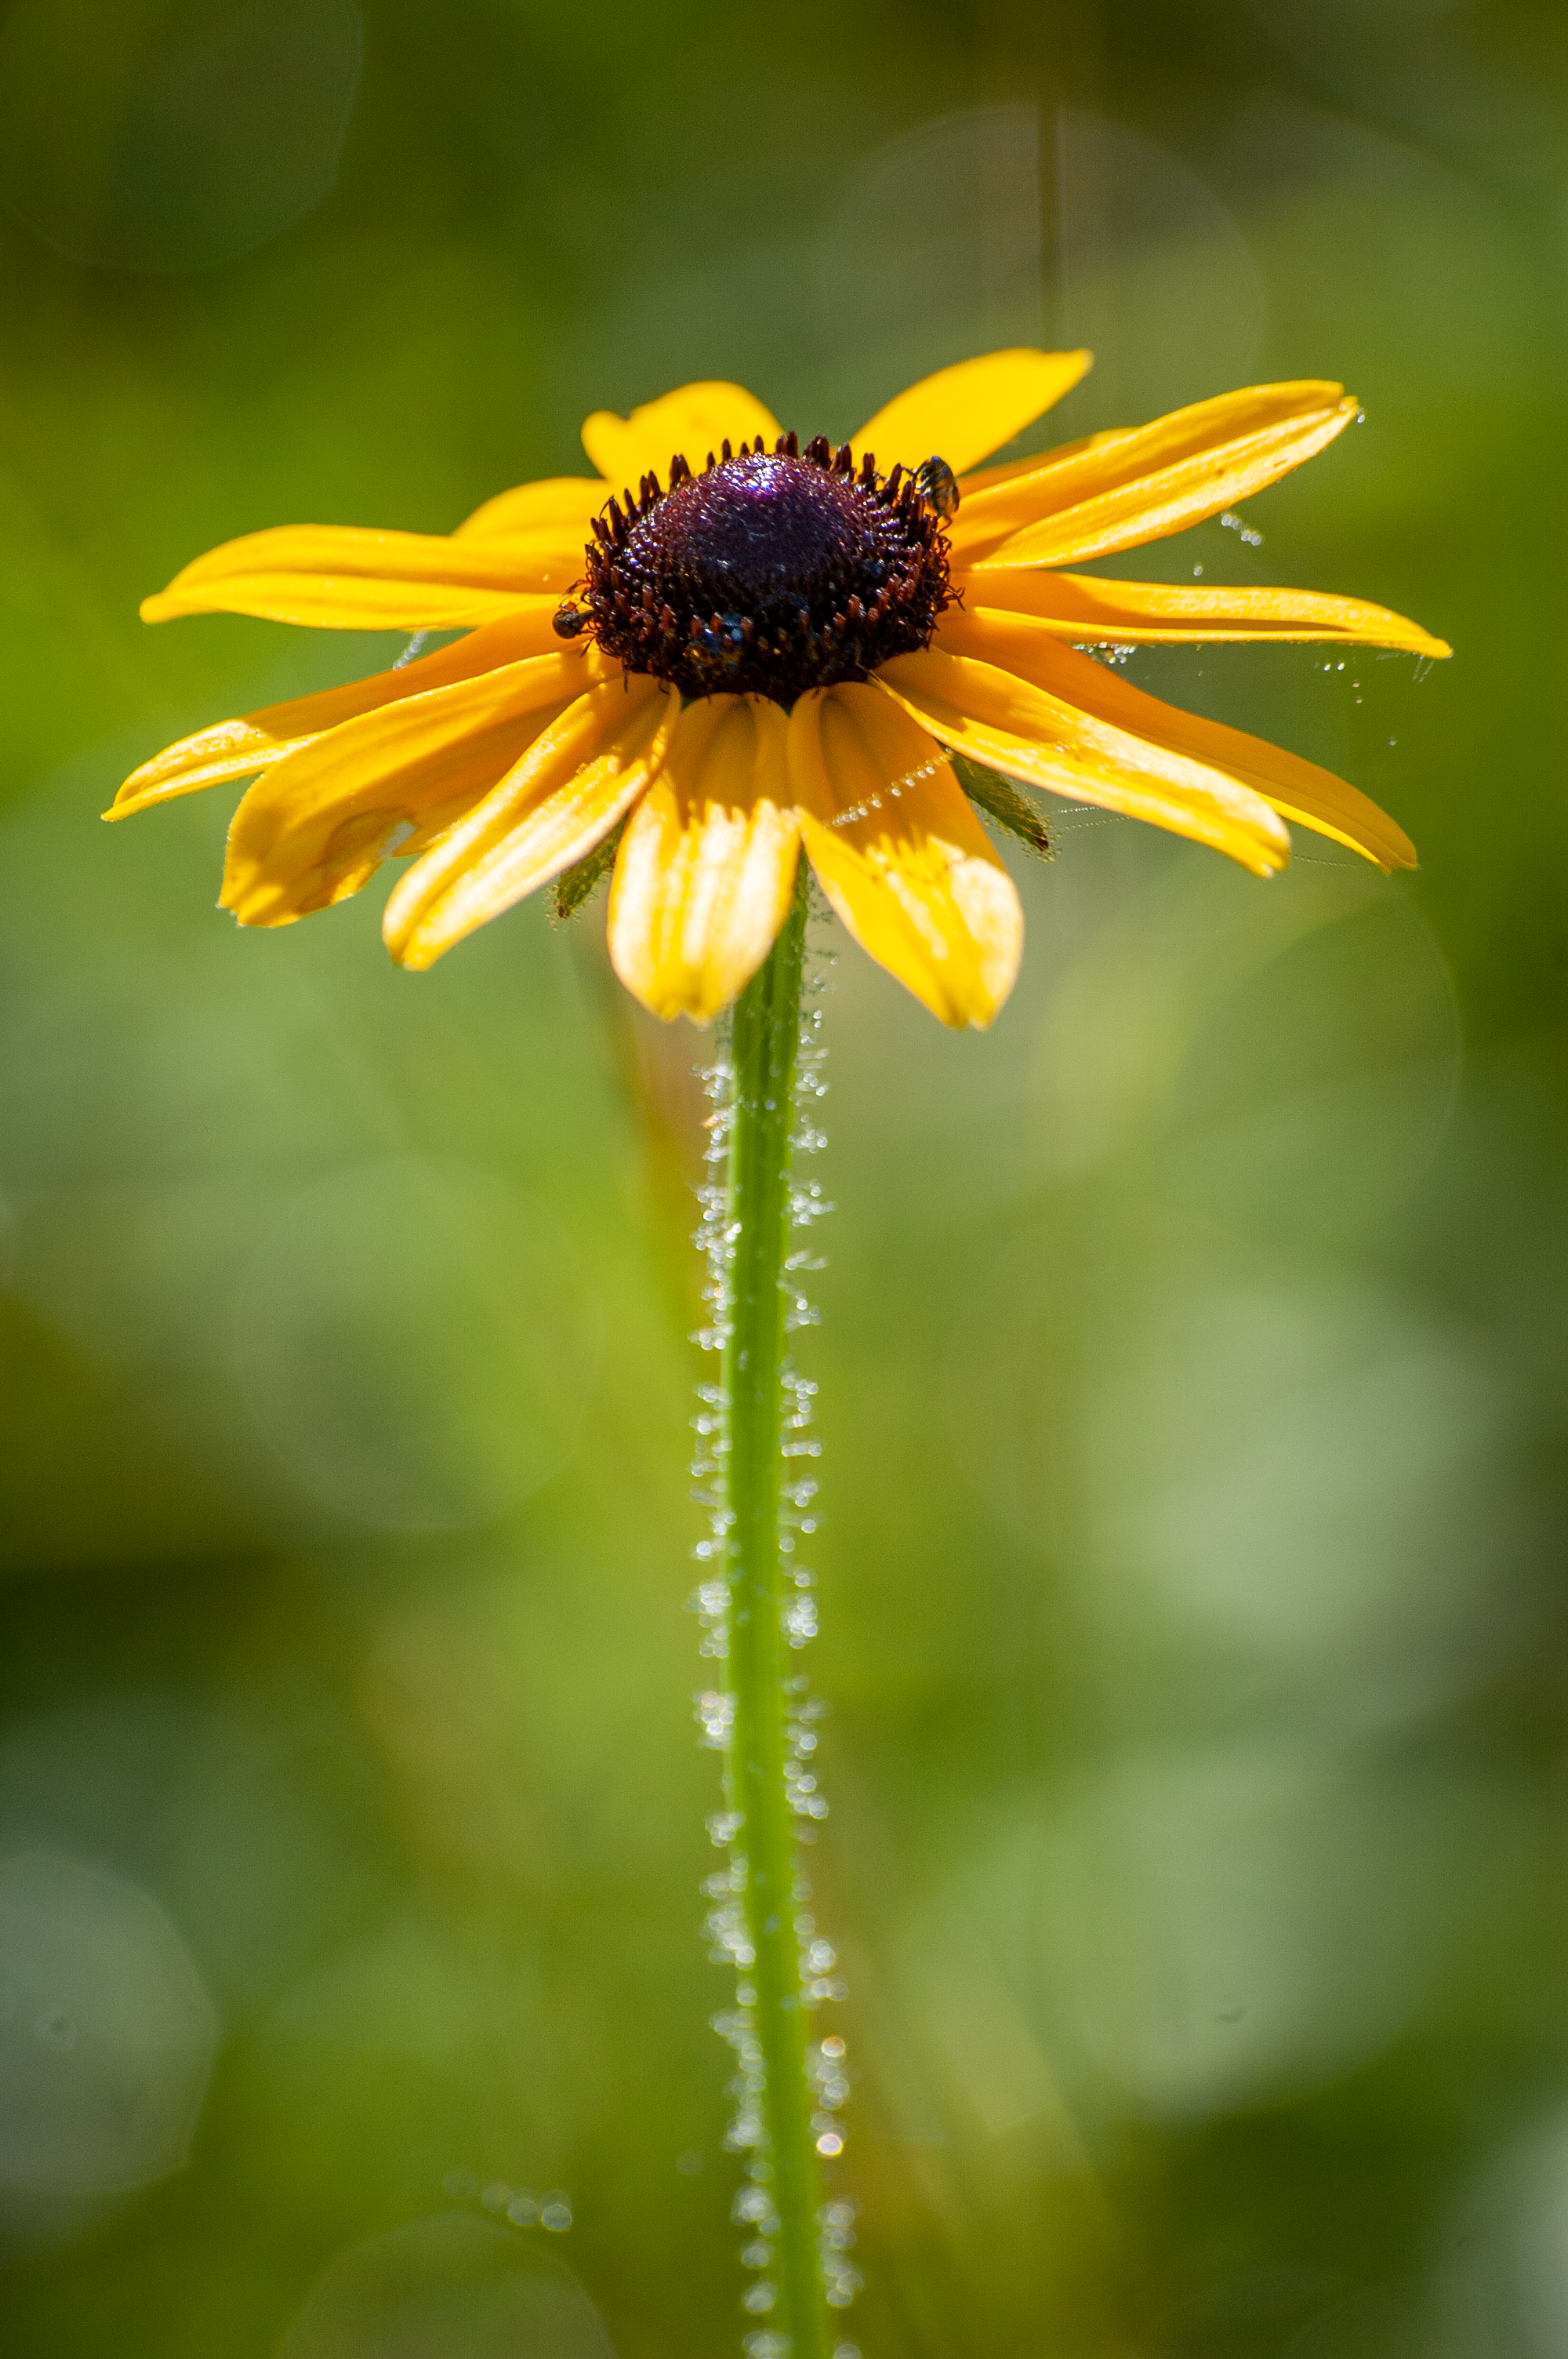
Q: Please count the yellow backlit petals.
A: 14